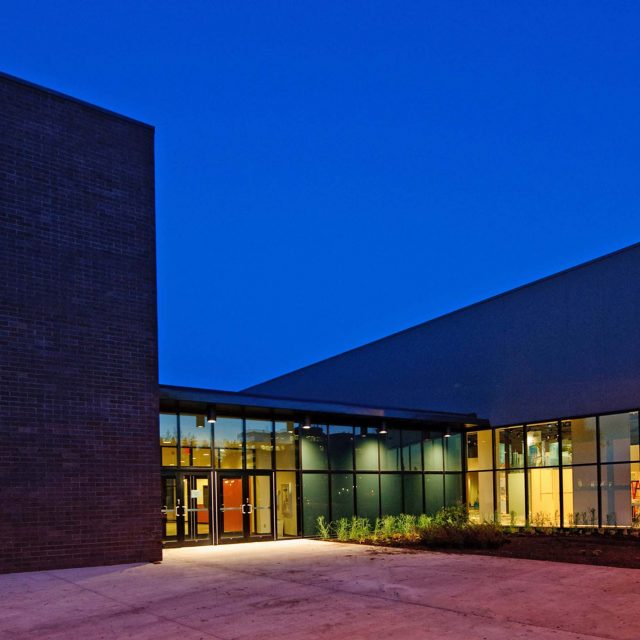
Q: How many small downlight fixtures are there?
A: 4